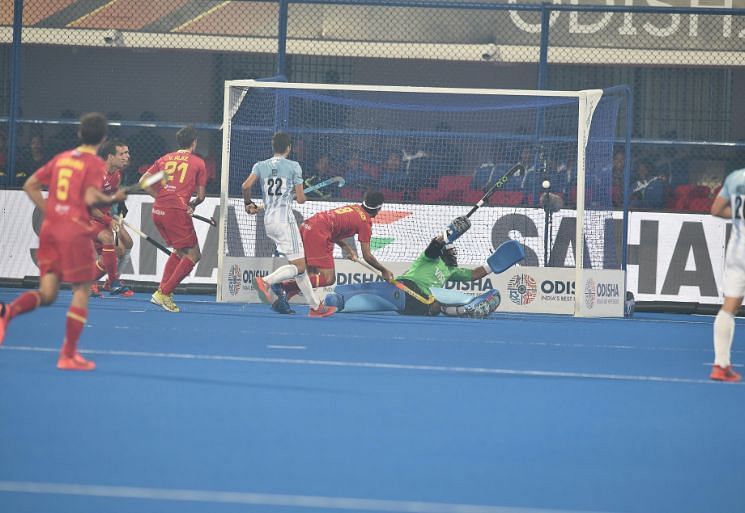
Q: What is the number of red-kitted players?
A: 4